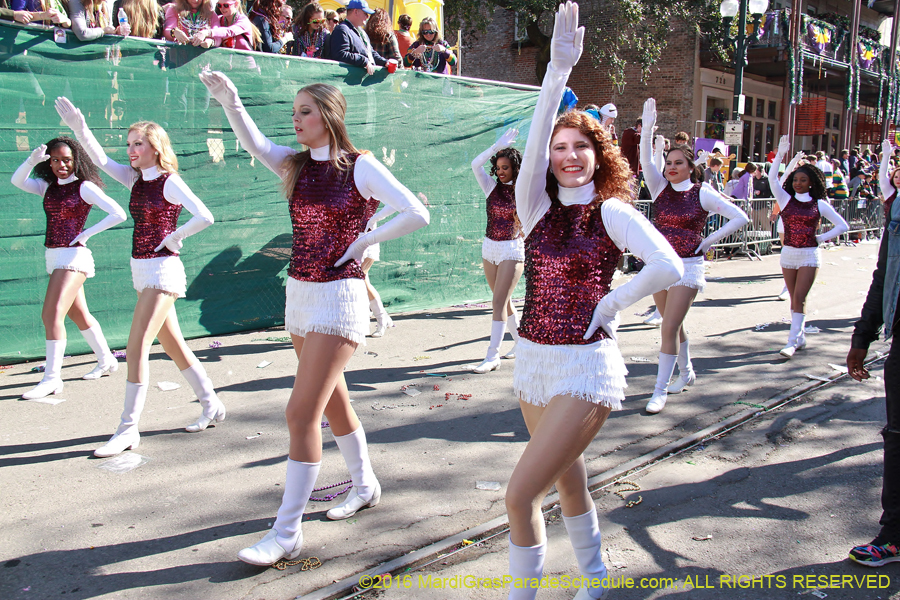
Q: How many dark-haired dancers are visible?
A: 4